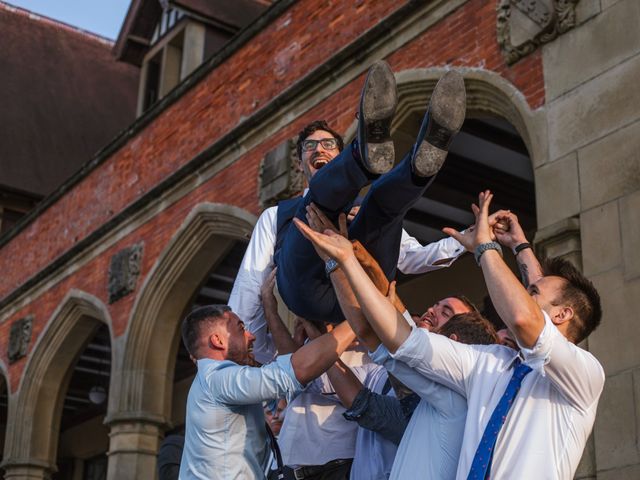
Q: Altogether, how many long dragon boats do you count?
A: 0